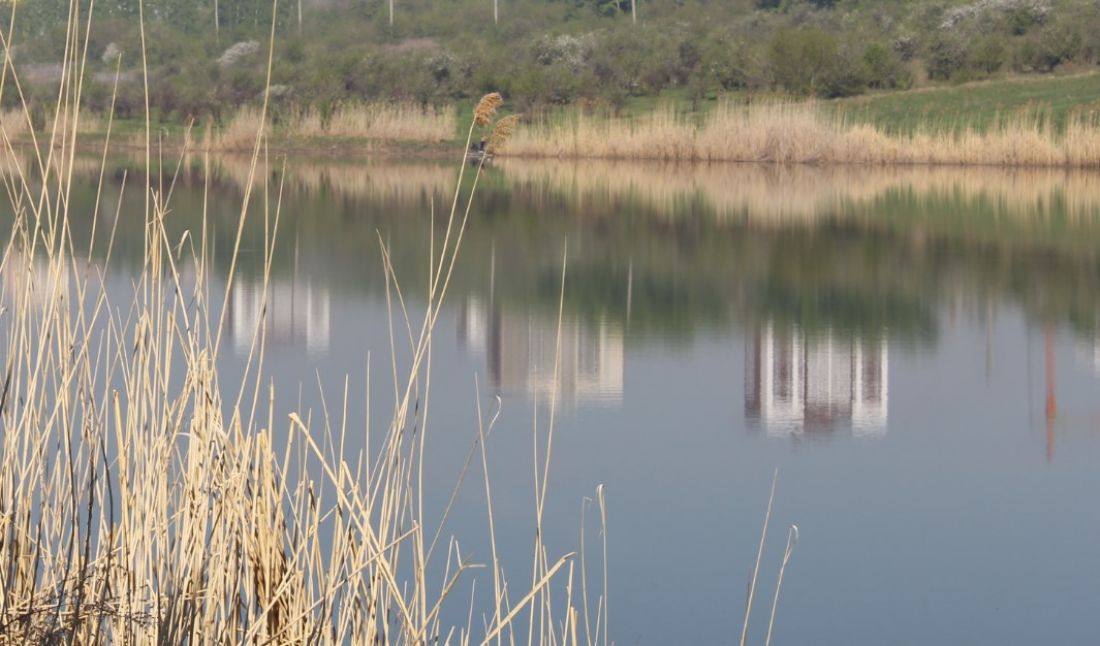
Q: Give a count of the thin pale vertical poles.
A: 5